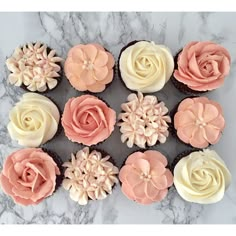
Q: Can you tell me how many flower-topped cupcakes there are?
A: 12